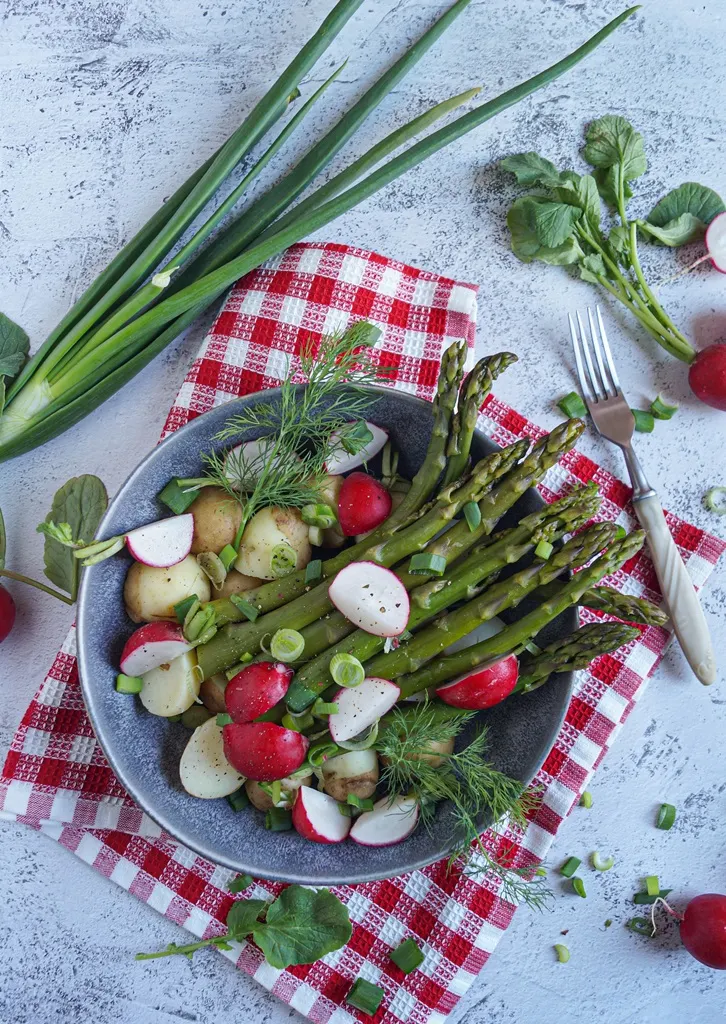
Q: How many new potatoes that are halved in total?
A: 2